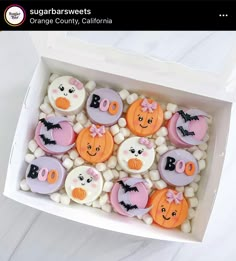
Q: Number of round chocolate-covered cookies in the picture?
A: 12